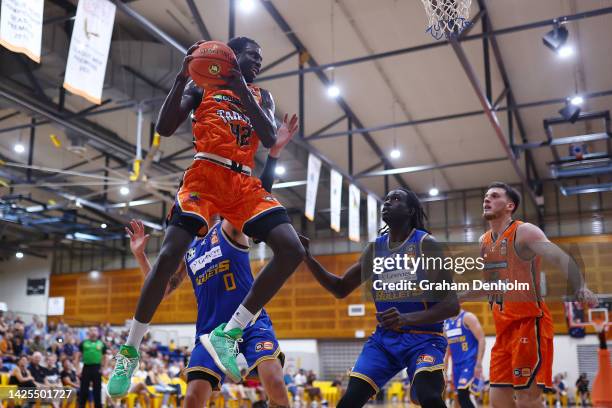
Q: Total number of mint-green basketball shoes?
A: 2